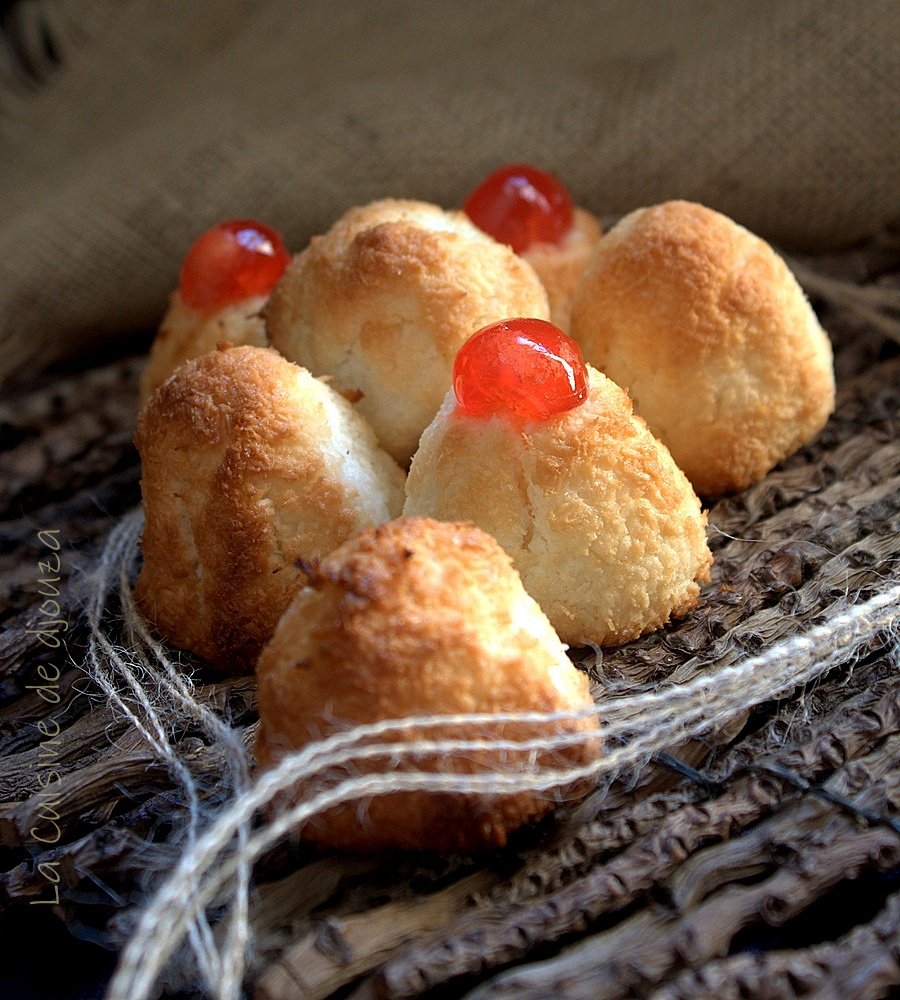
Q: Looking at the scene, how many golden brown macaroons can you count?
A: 7